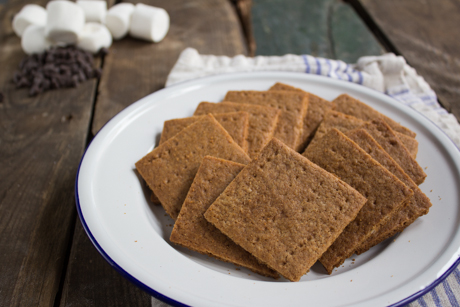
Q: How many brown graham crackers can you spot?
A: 12